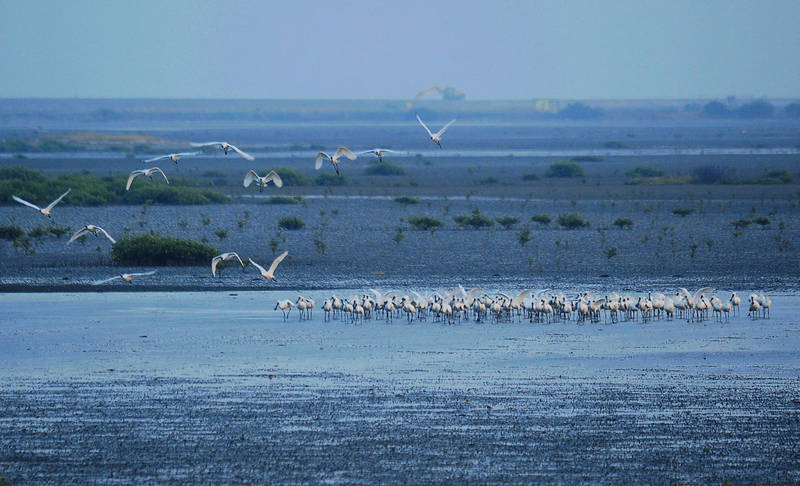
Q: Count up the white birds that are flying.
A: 12